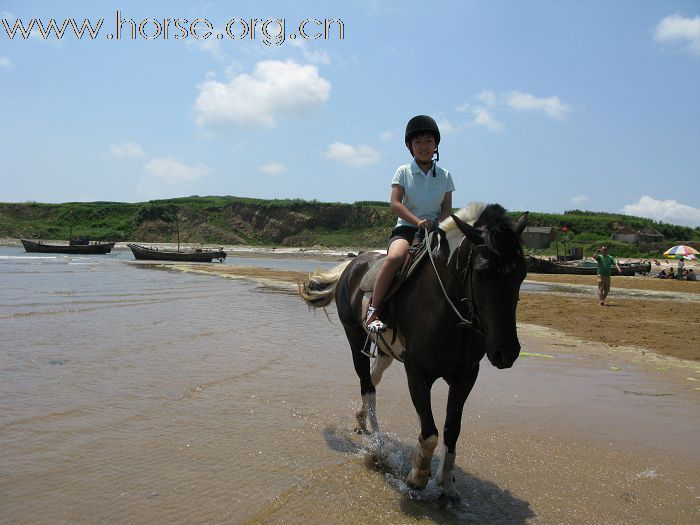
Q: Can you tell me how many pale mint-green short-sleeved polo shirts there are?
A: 1